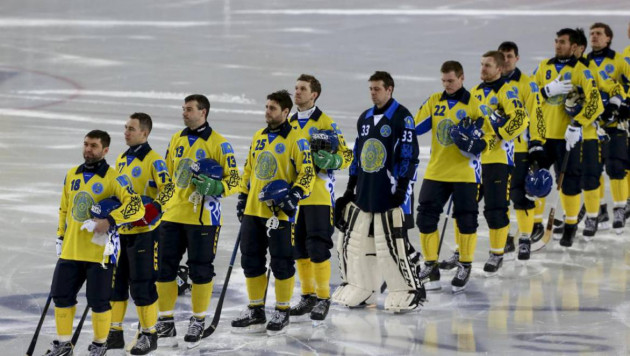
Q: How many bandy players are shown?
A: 13